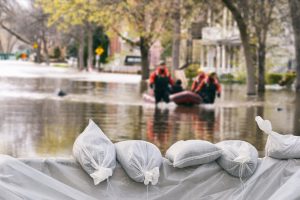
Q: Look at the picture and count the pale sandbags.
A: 5